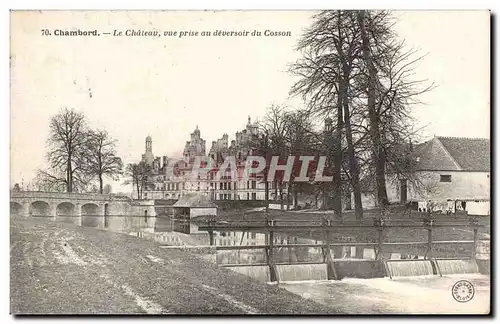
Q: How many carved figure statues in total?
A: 0